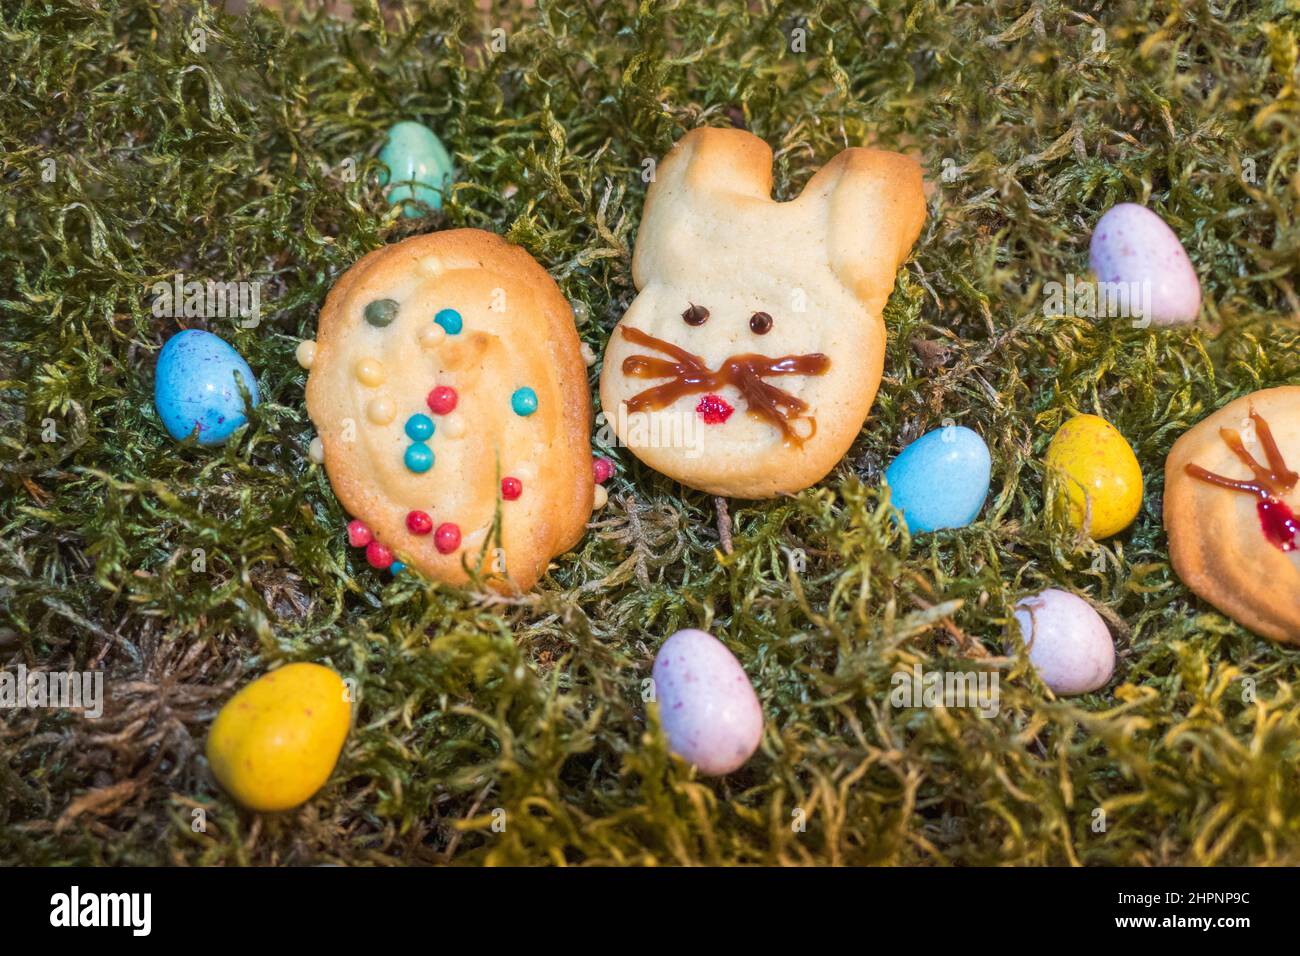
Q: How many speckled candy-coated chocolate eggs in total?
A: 8